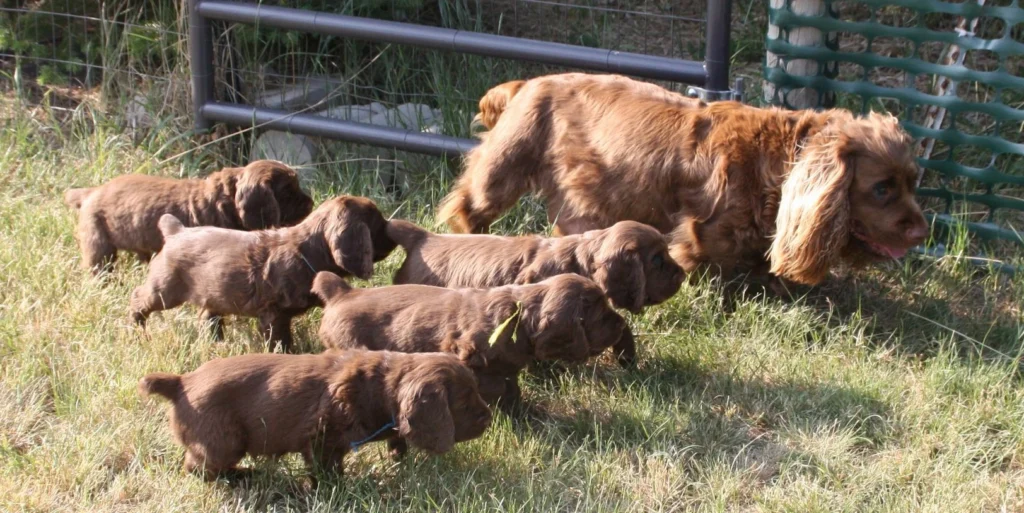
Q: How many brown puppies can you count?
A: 5